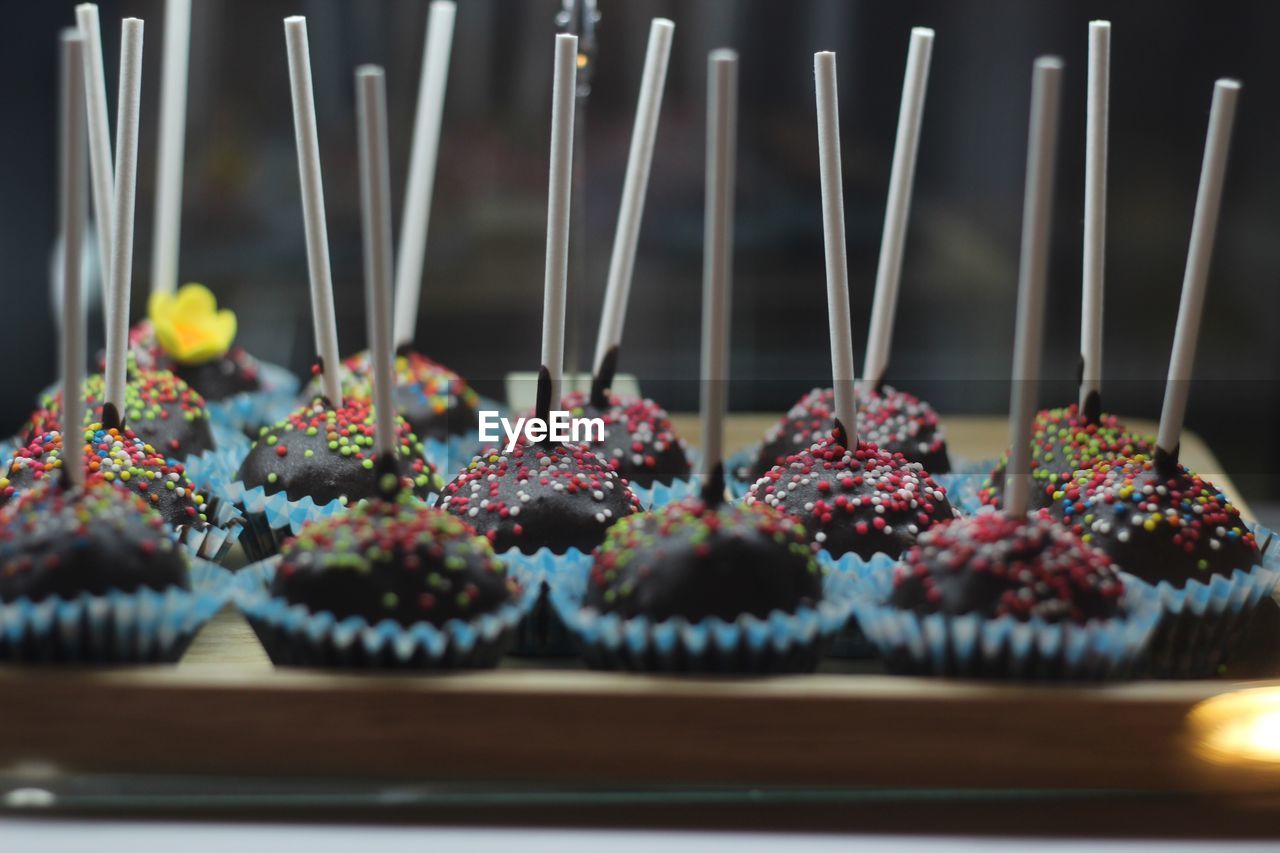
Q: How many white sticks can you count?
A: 15